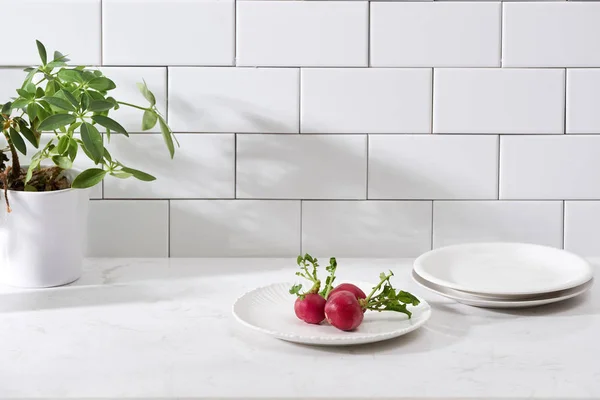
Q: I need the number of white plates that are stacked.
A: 2